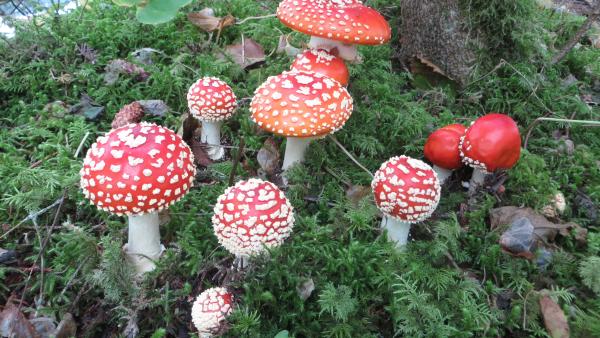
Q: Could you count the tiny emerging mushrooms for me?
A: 1